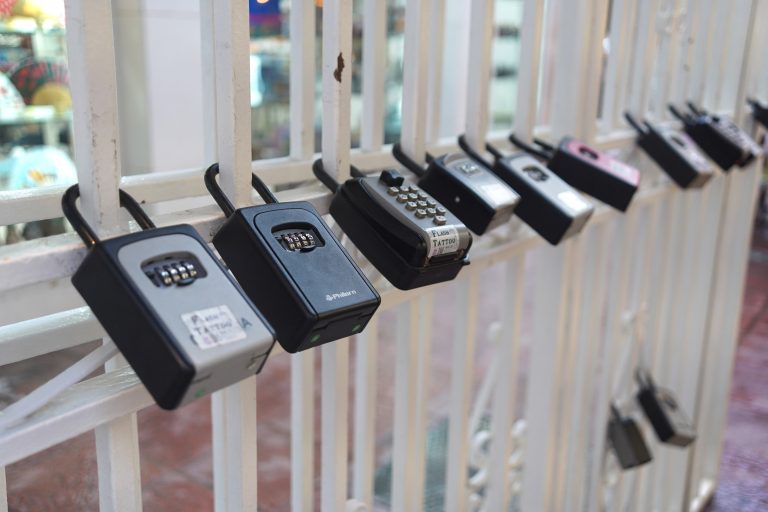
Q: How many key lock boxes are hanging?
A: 12